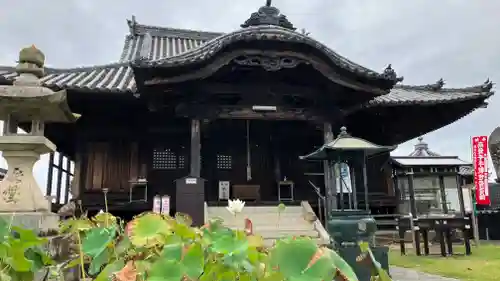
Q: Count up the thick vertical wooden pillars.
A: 2